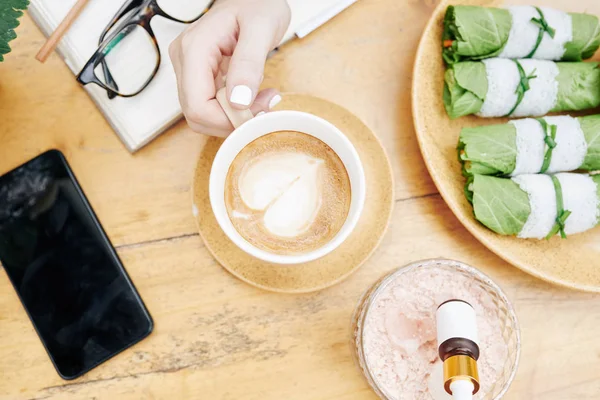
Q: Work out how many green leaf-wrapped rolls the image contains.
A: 4